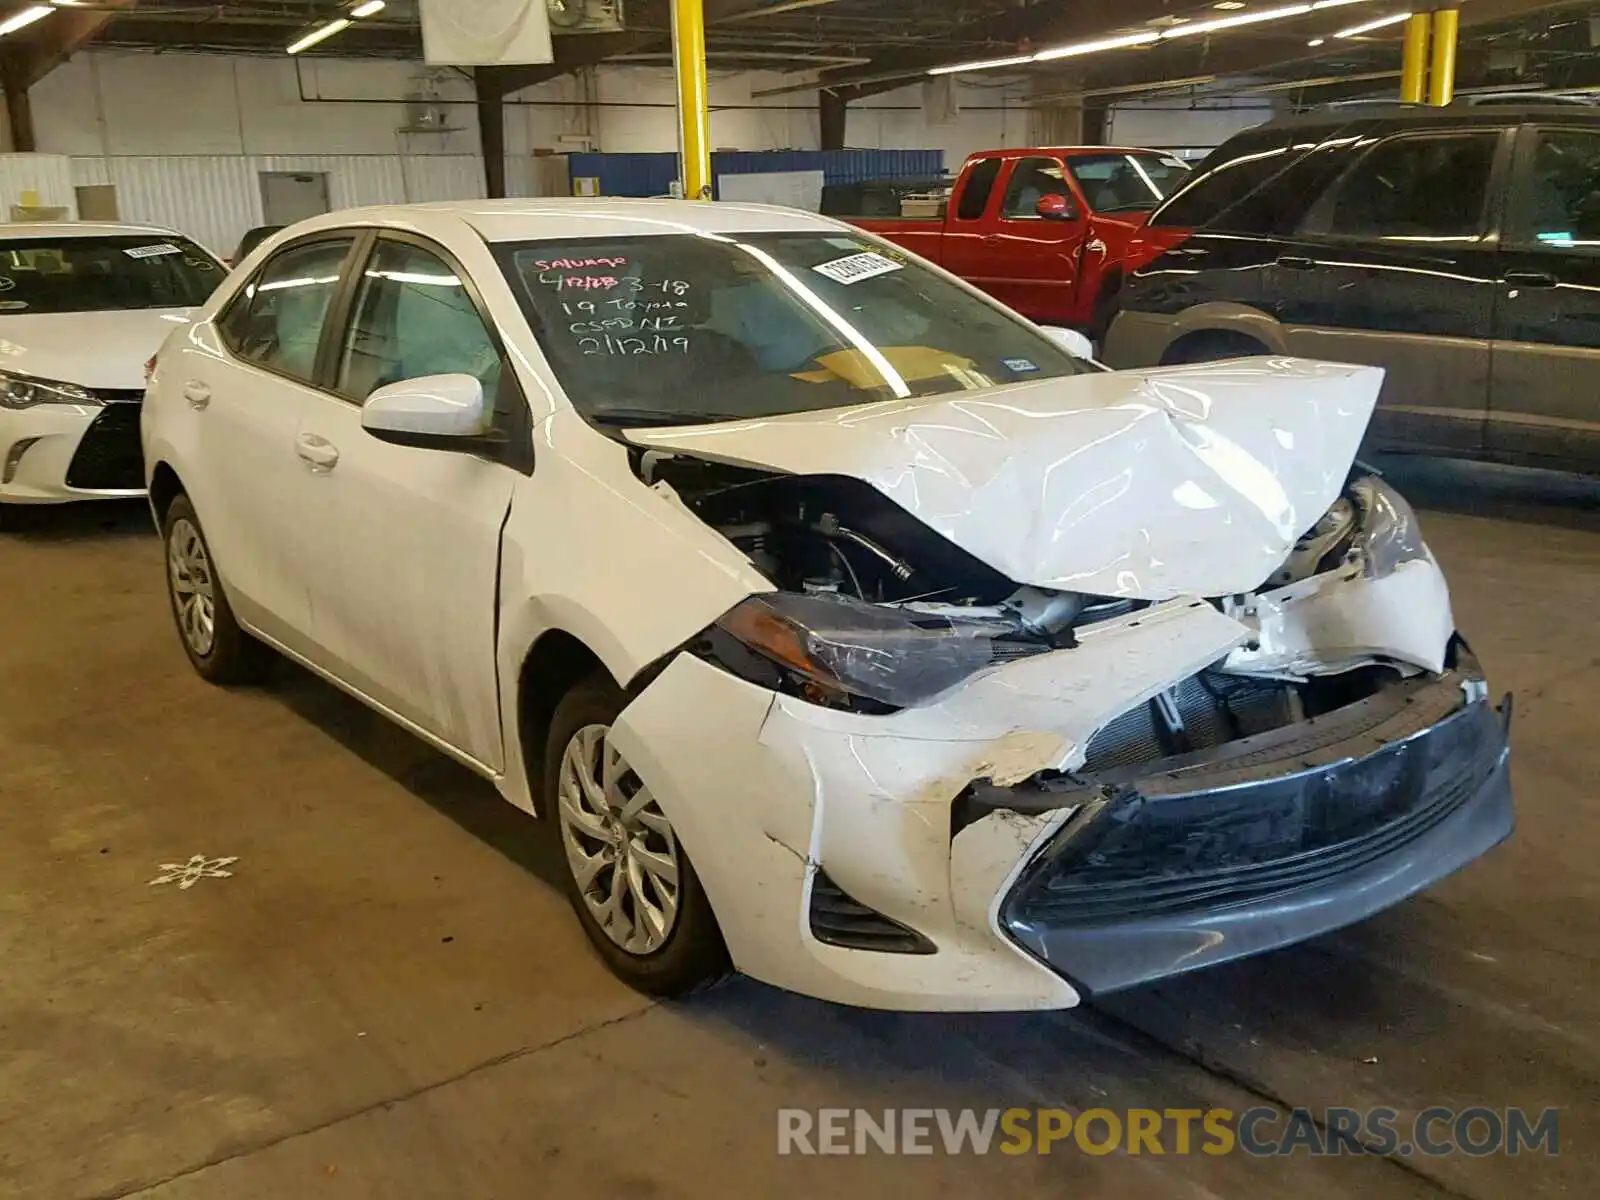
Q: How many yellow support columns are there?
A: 3